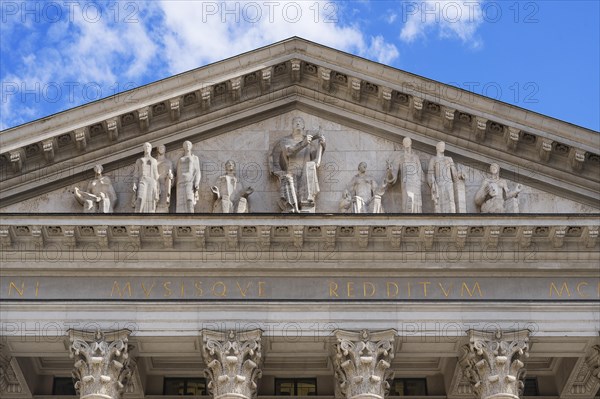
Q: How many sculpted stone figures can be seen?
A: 10